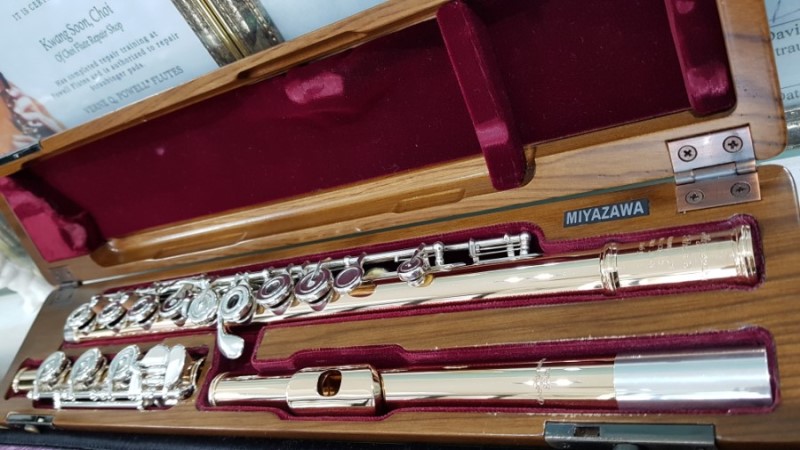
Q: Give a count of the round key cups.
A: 13